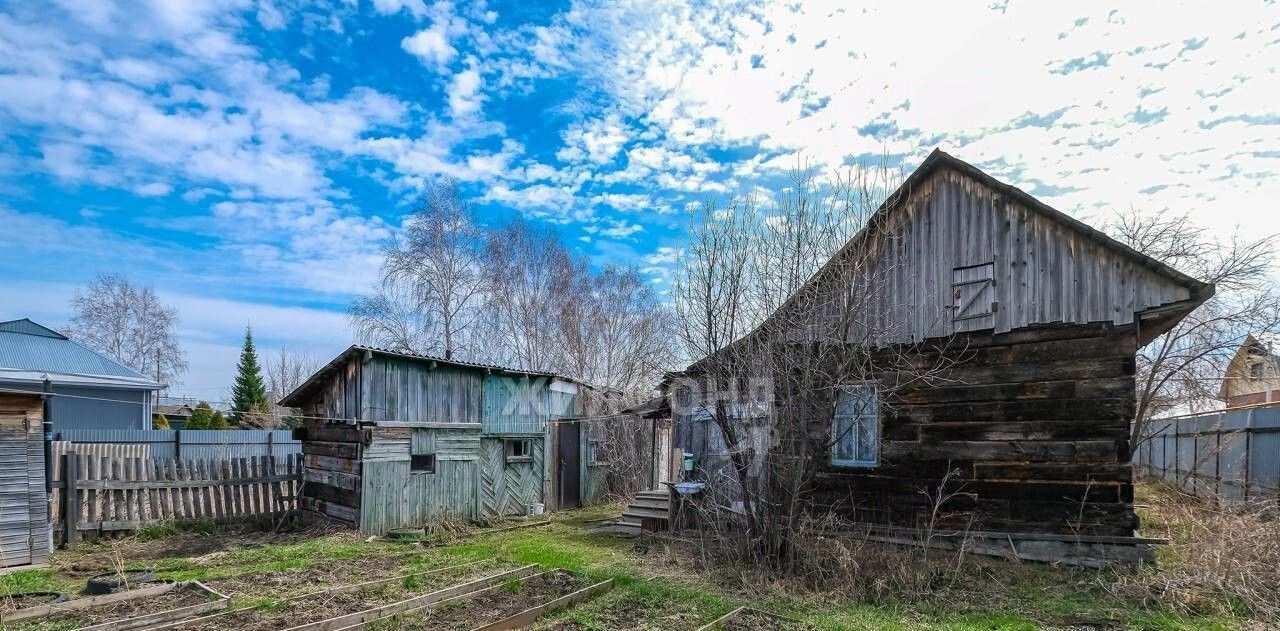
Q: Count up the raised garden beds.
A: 4